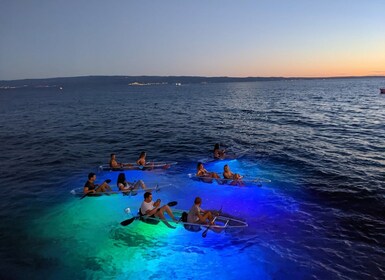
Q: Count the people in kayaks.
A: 9